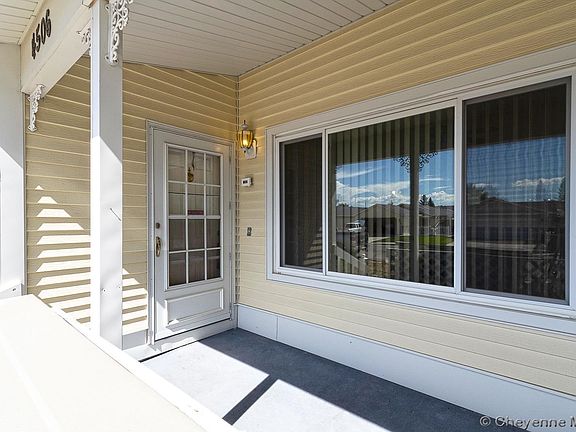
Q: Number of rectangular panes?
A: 15